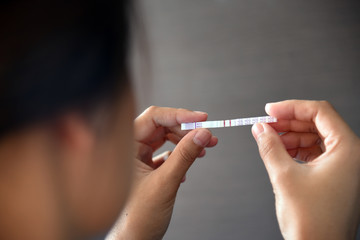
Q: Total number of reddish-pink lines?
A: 2